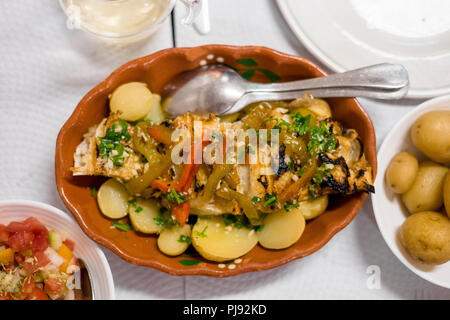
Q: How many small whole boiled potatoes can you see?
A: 5